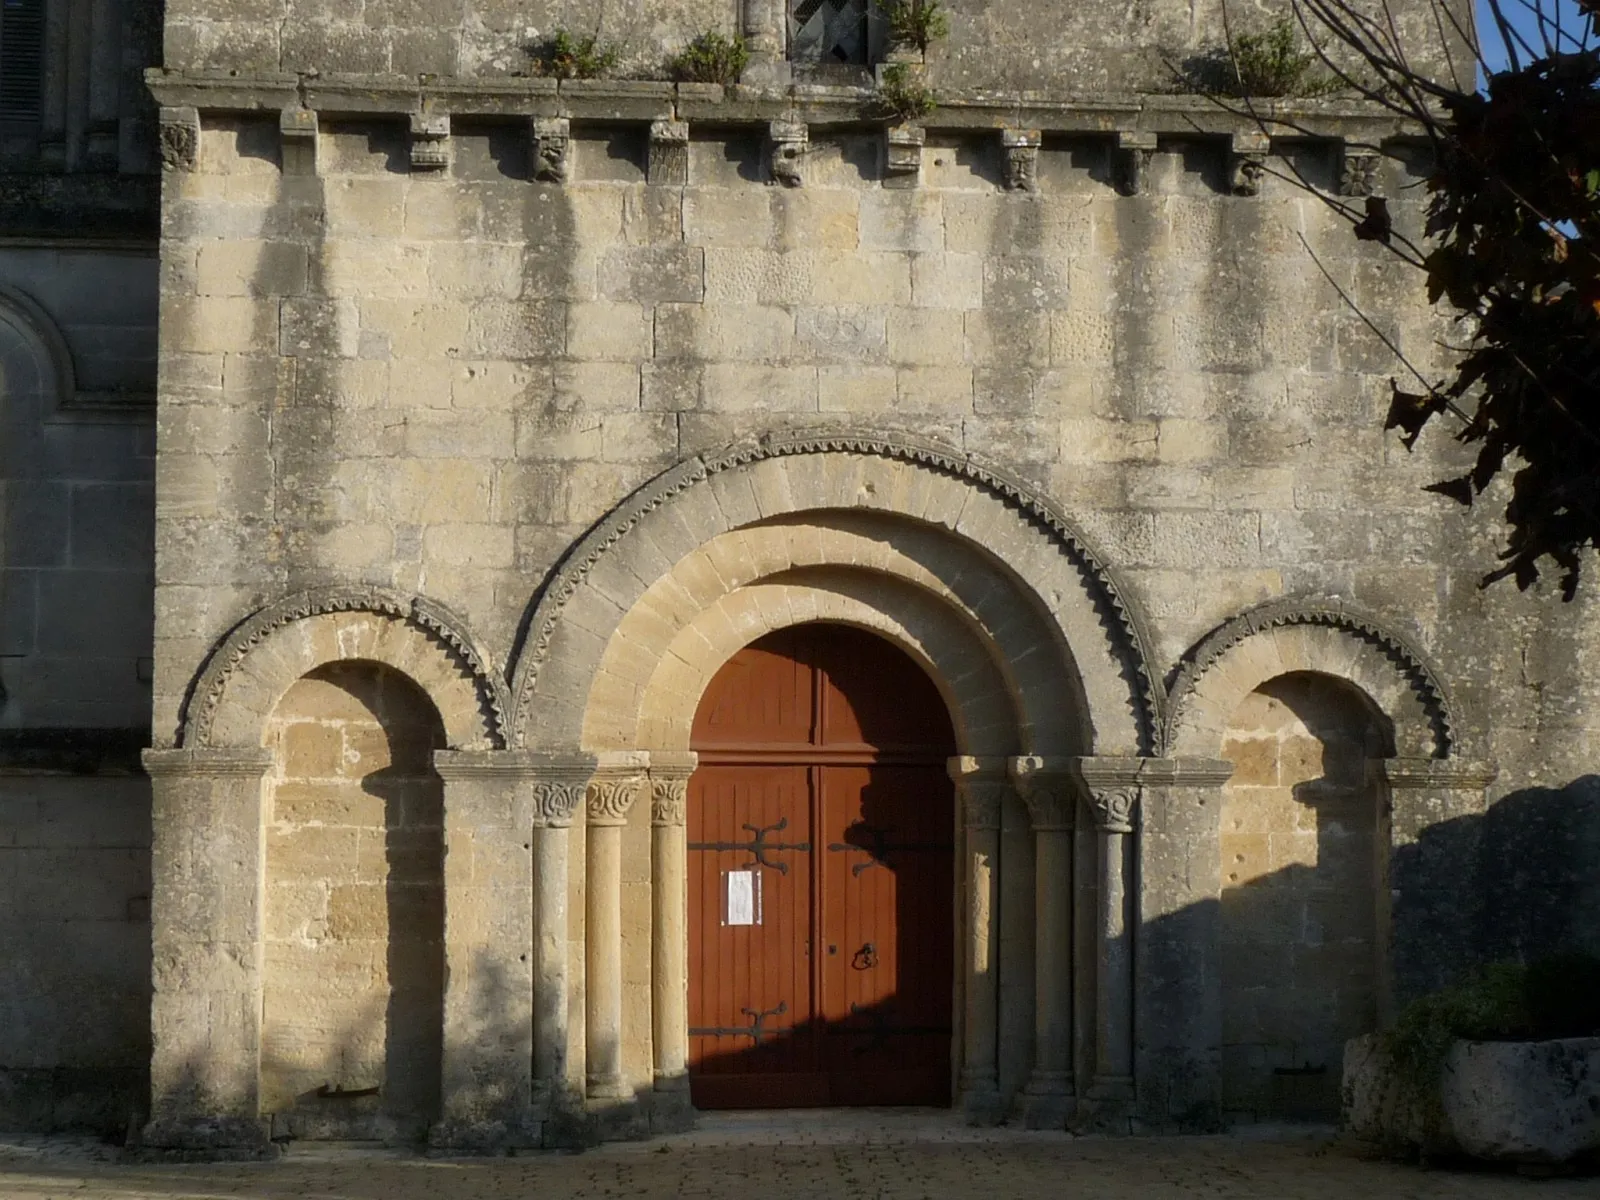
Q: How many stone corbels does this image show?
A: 11